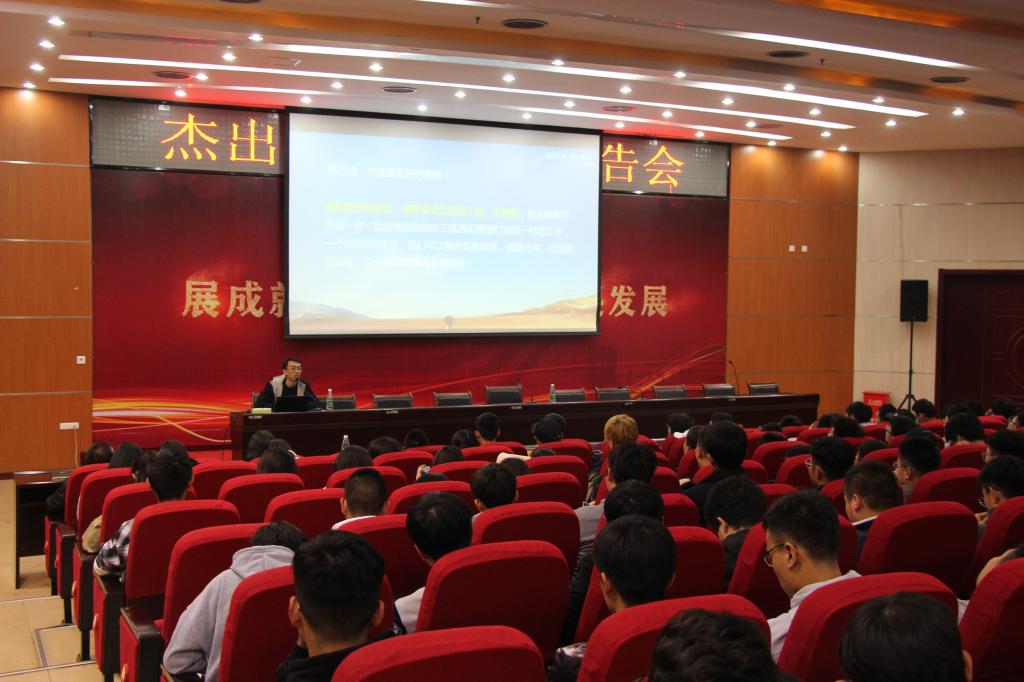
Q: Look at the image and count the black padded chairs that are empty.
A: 9